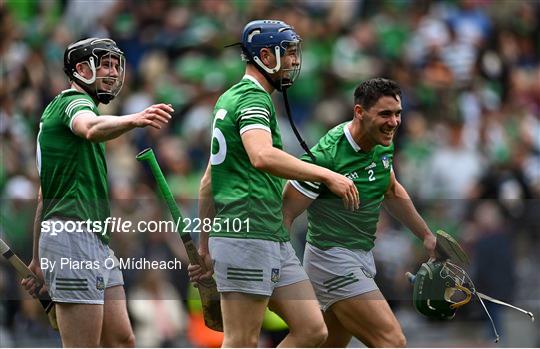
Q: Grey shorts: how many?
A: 3